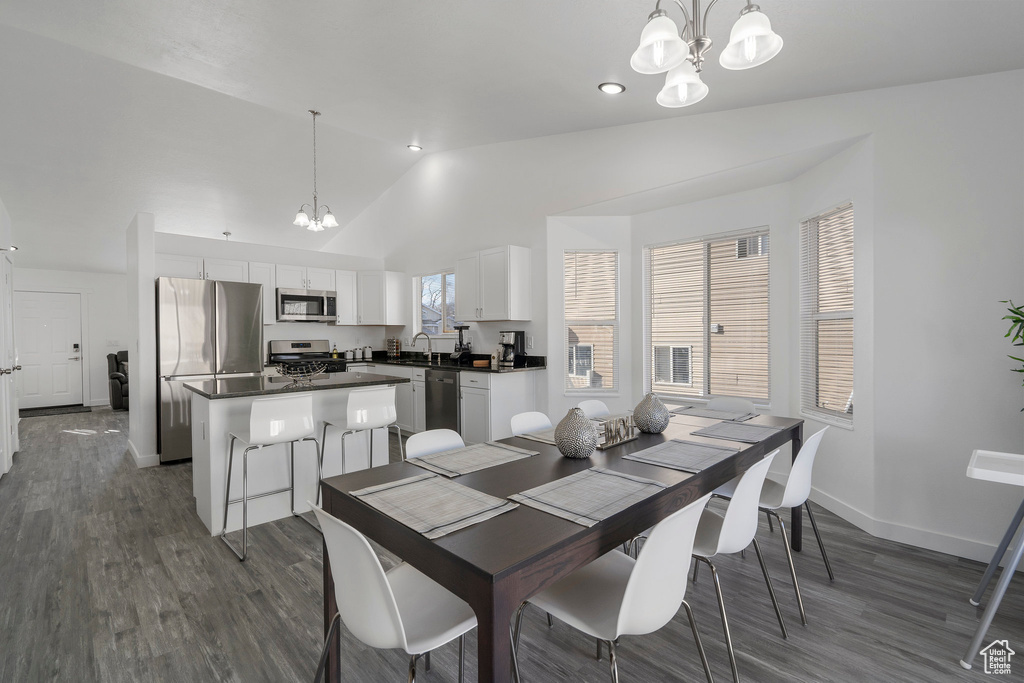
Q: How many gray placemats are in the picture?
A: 8